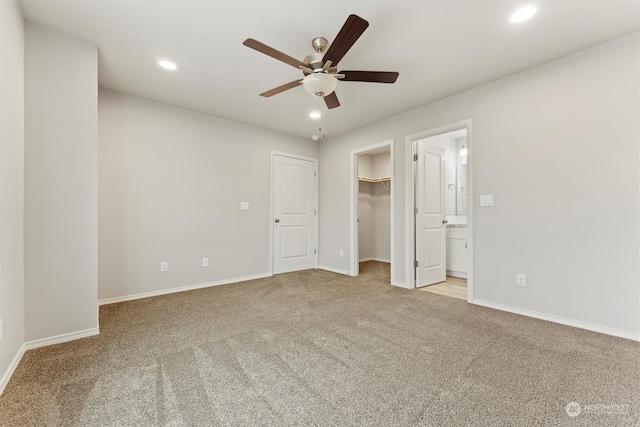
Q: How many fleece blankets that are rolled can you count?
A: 0